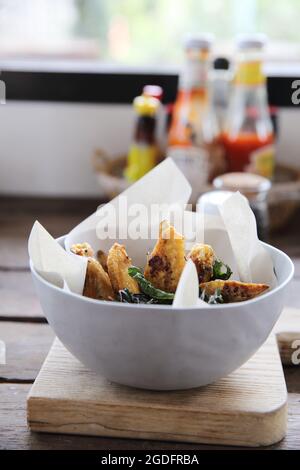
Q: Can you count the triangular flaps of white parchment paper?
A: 4